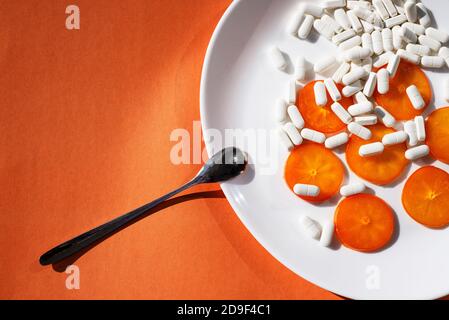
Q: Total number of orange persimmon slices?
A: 7